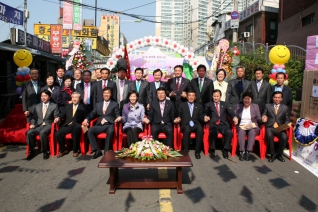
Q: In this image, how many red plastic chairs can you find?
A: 9